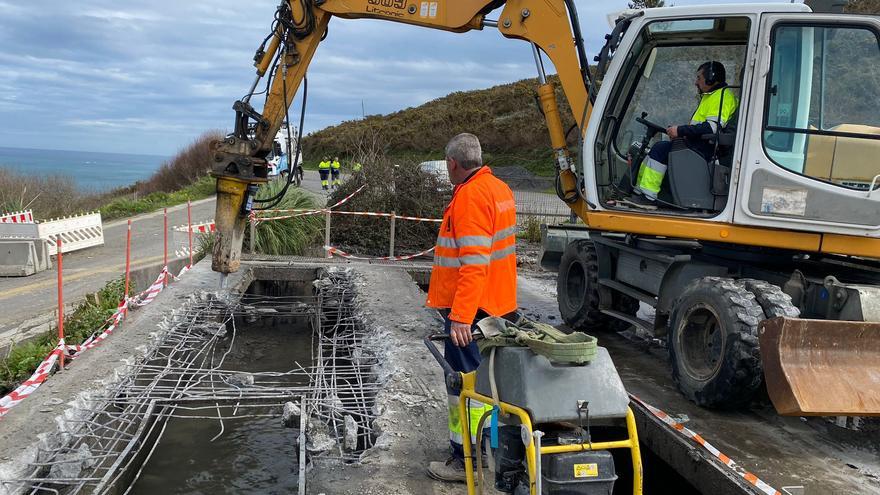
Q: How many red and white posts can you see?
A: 4